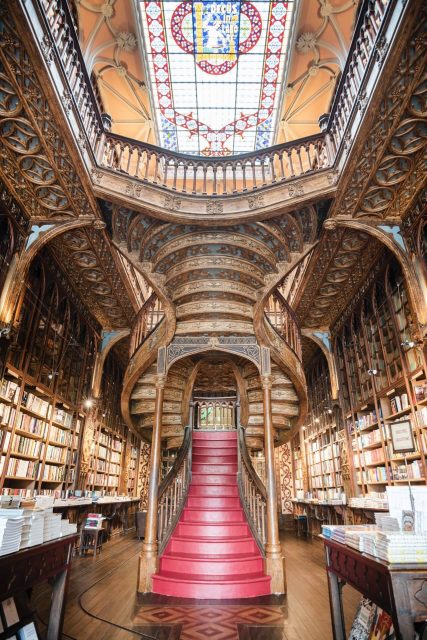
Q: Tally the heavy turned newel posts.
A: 2